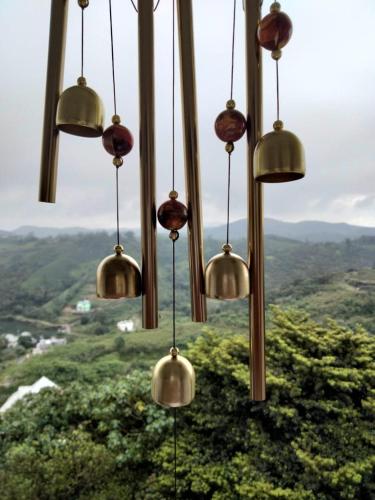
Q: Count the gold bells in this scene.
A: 5